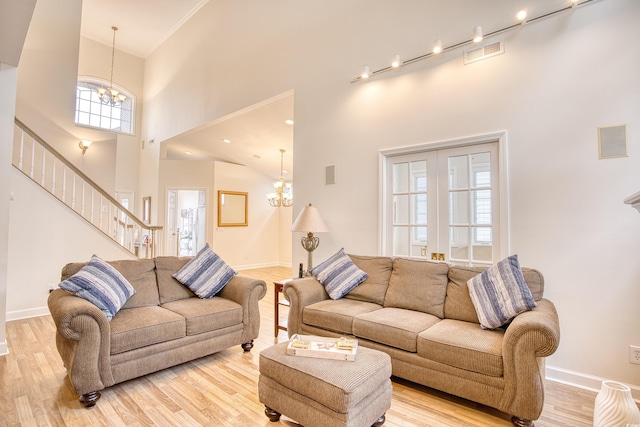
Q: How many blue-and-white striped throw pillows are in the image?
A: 4